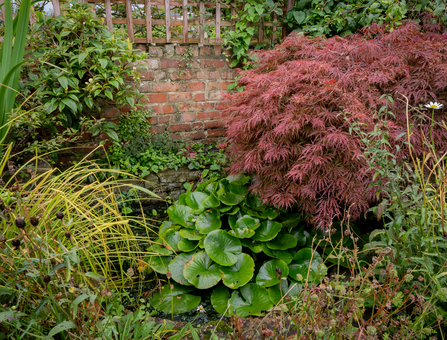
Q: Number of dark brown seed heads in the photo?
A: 6